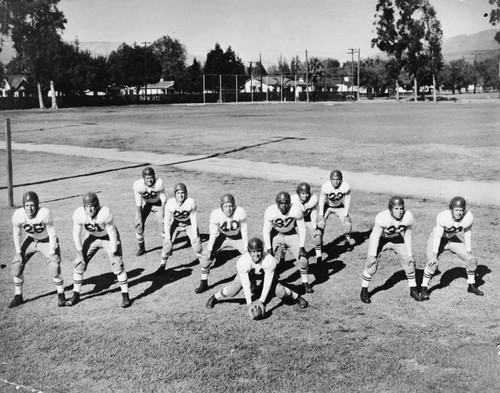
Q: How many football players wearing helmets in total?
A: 11